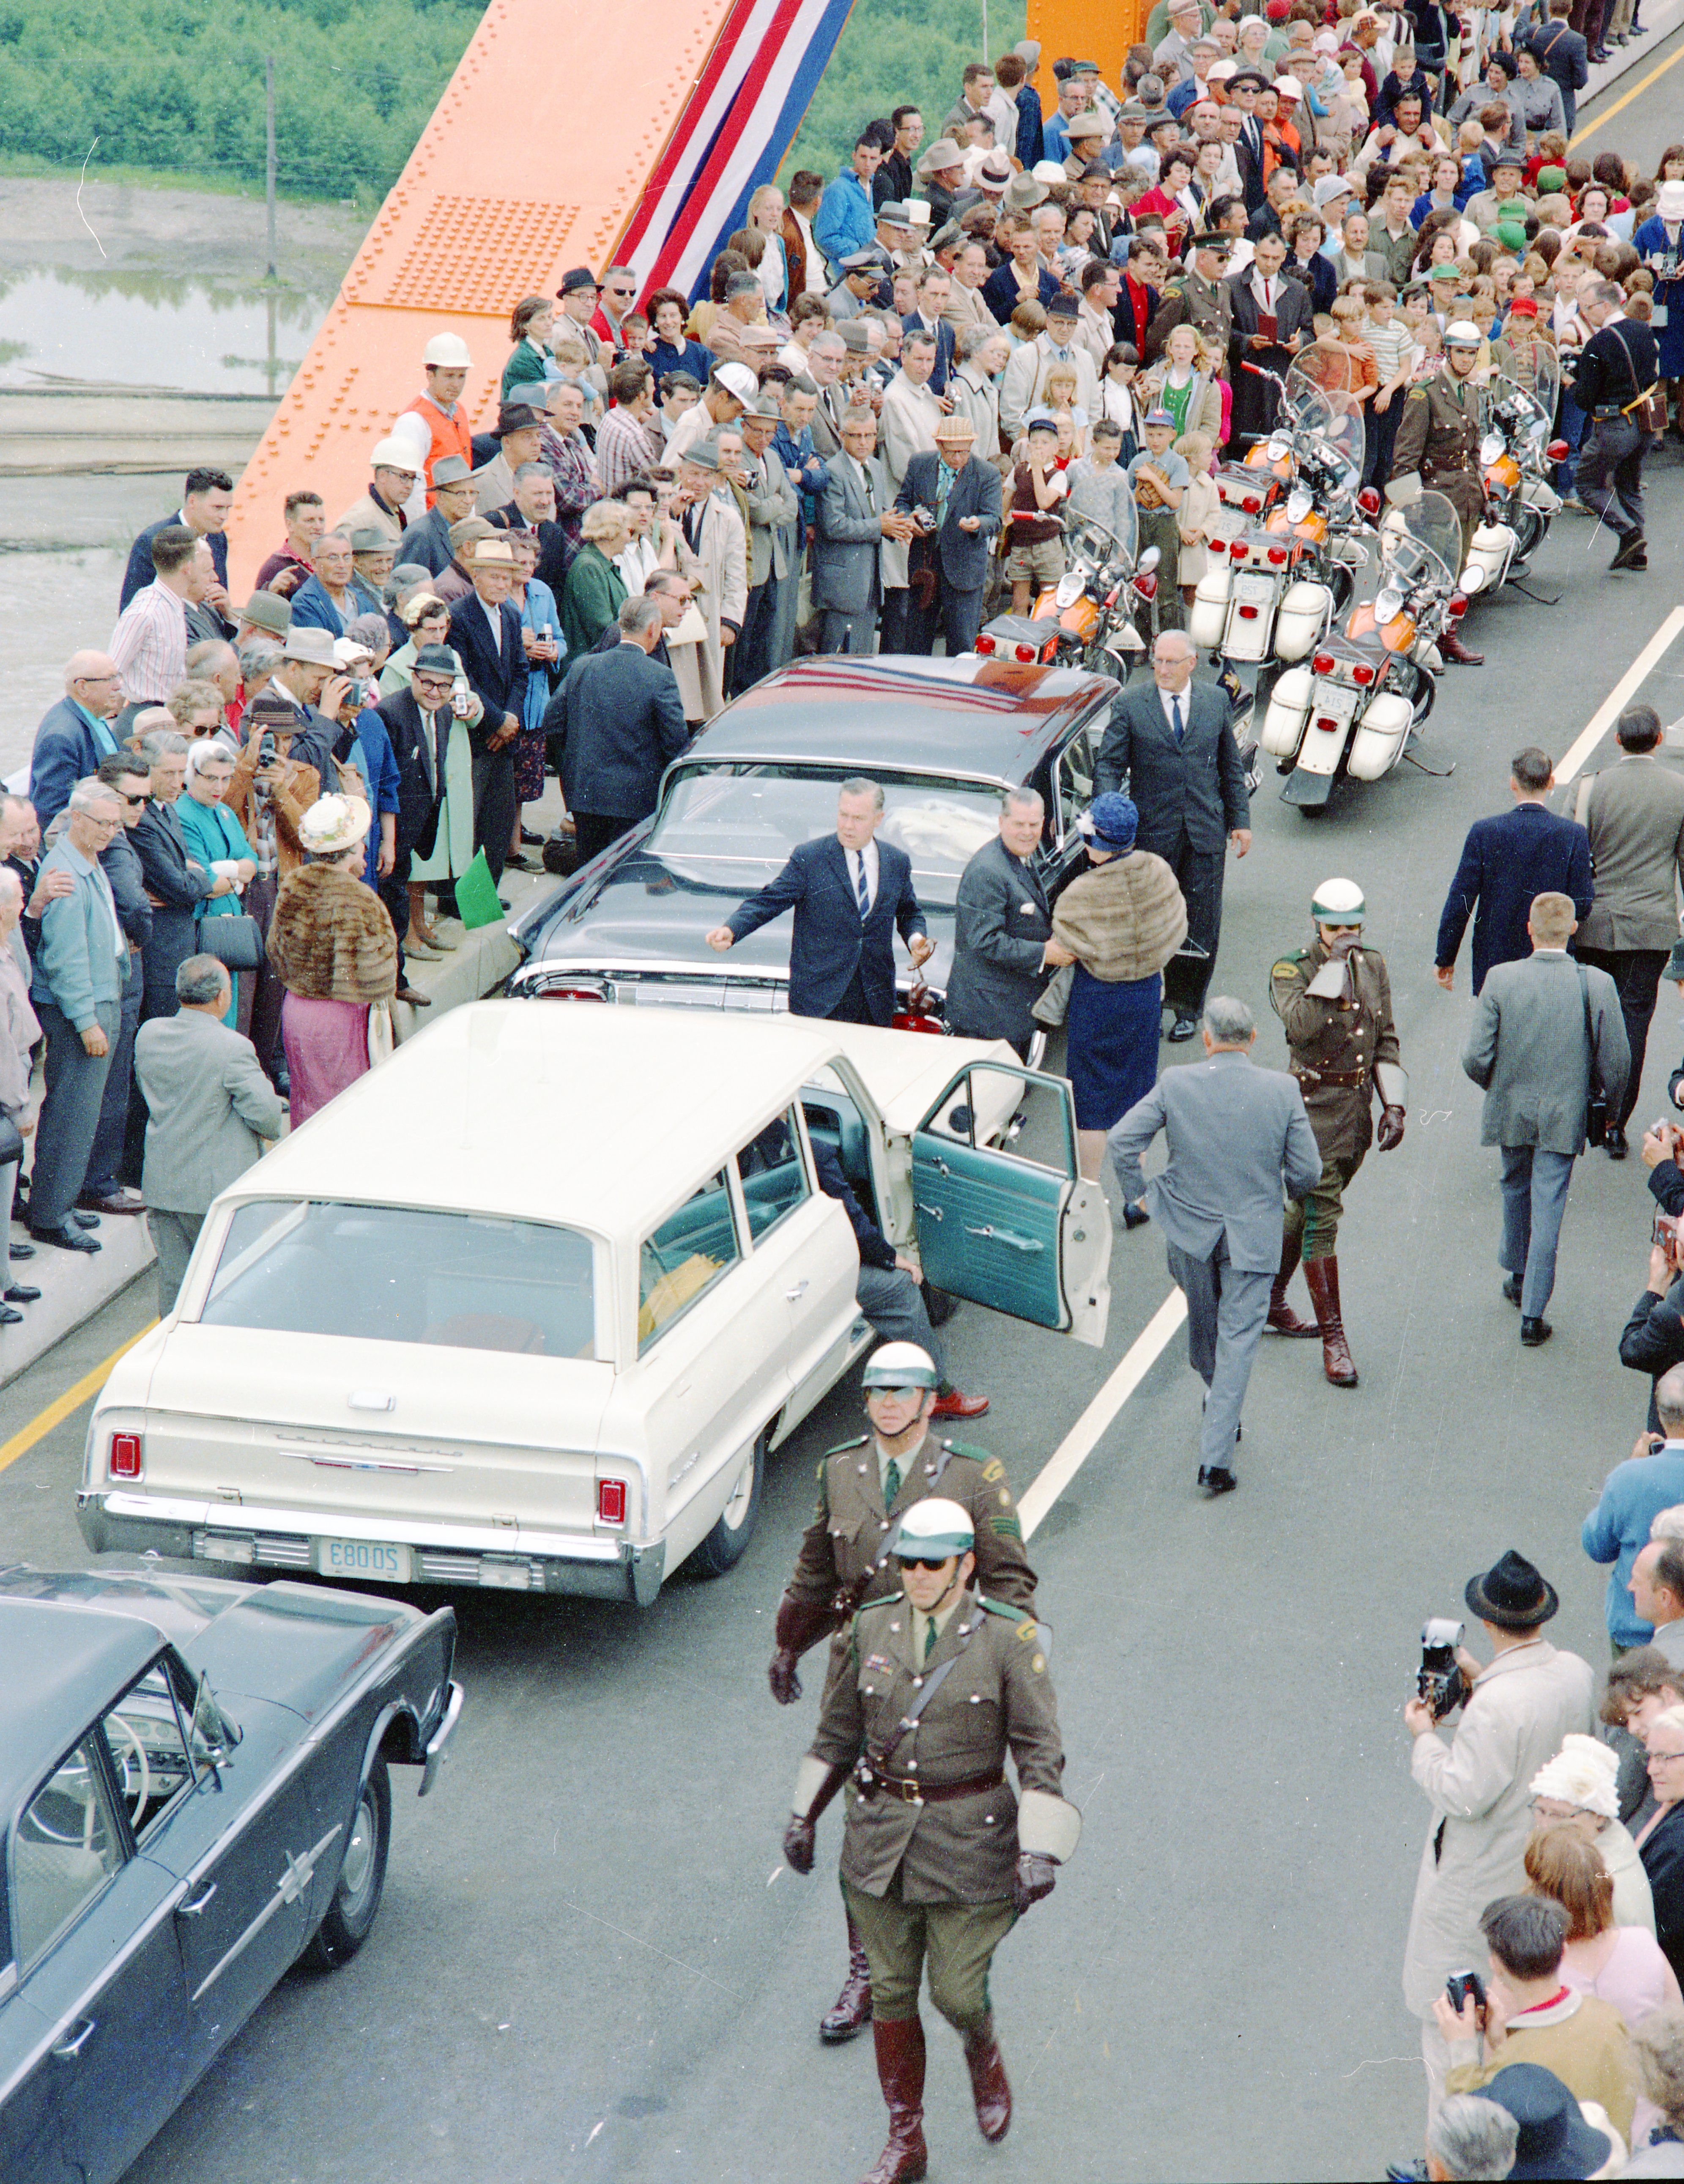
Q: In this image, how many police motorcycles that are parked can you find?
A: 5